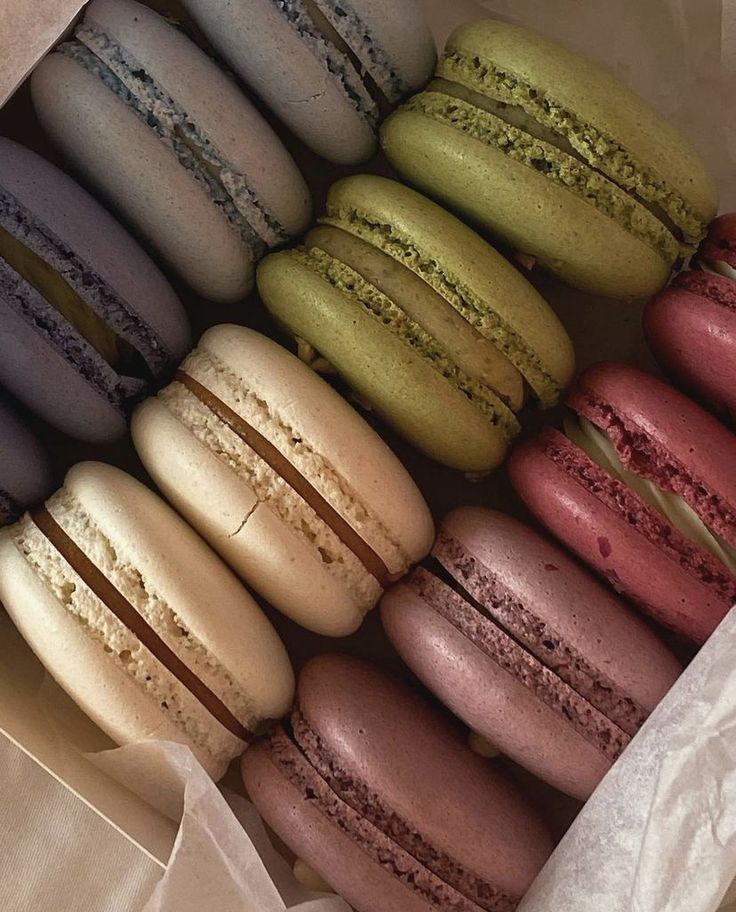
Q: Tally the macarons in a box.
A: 12